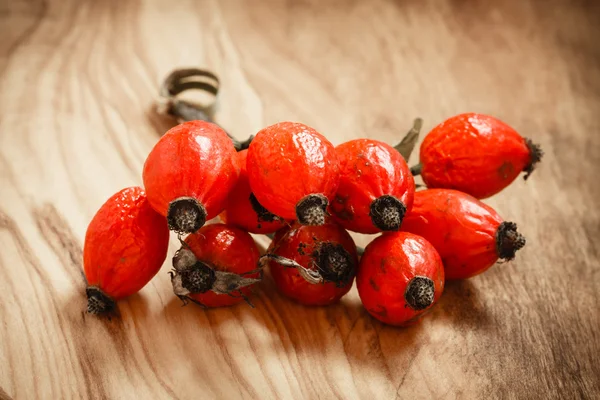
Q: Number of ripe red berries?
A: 10